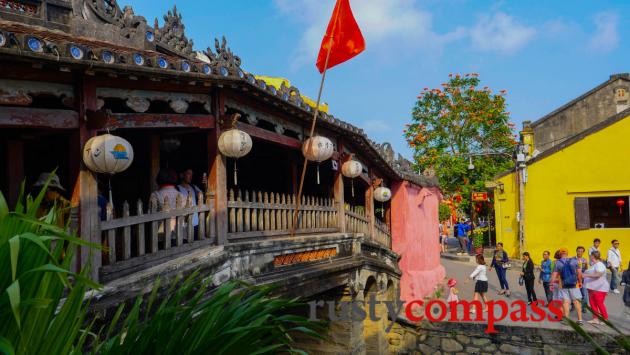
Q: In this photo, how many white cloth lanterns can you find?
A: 5